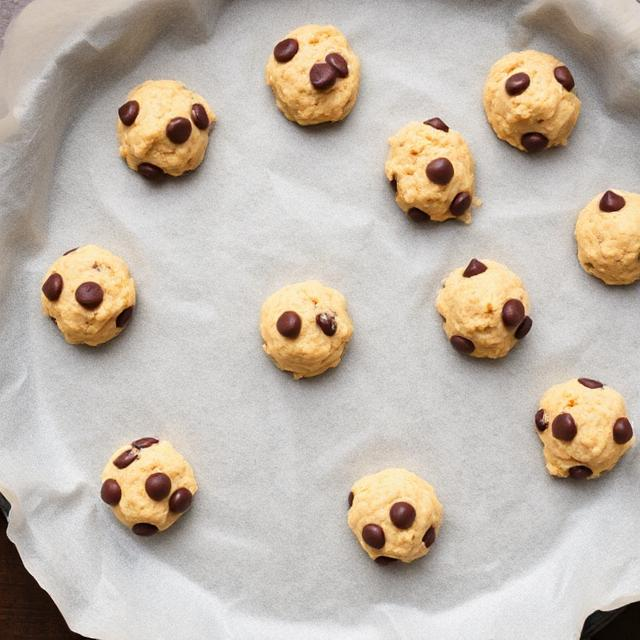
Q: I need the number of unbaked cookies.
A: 11